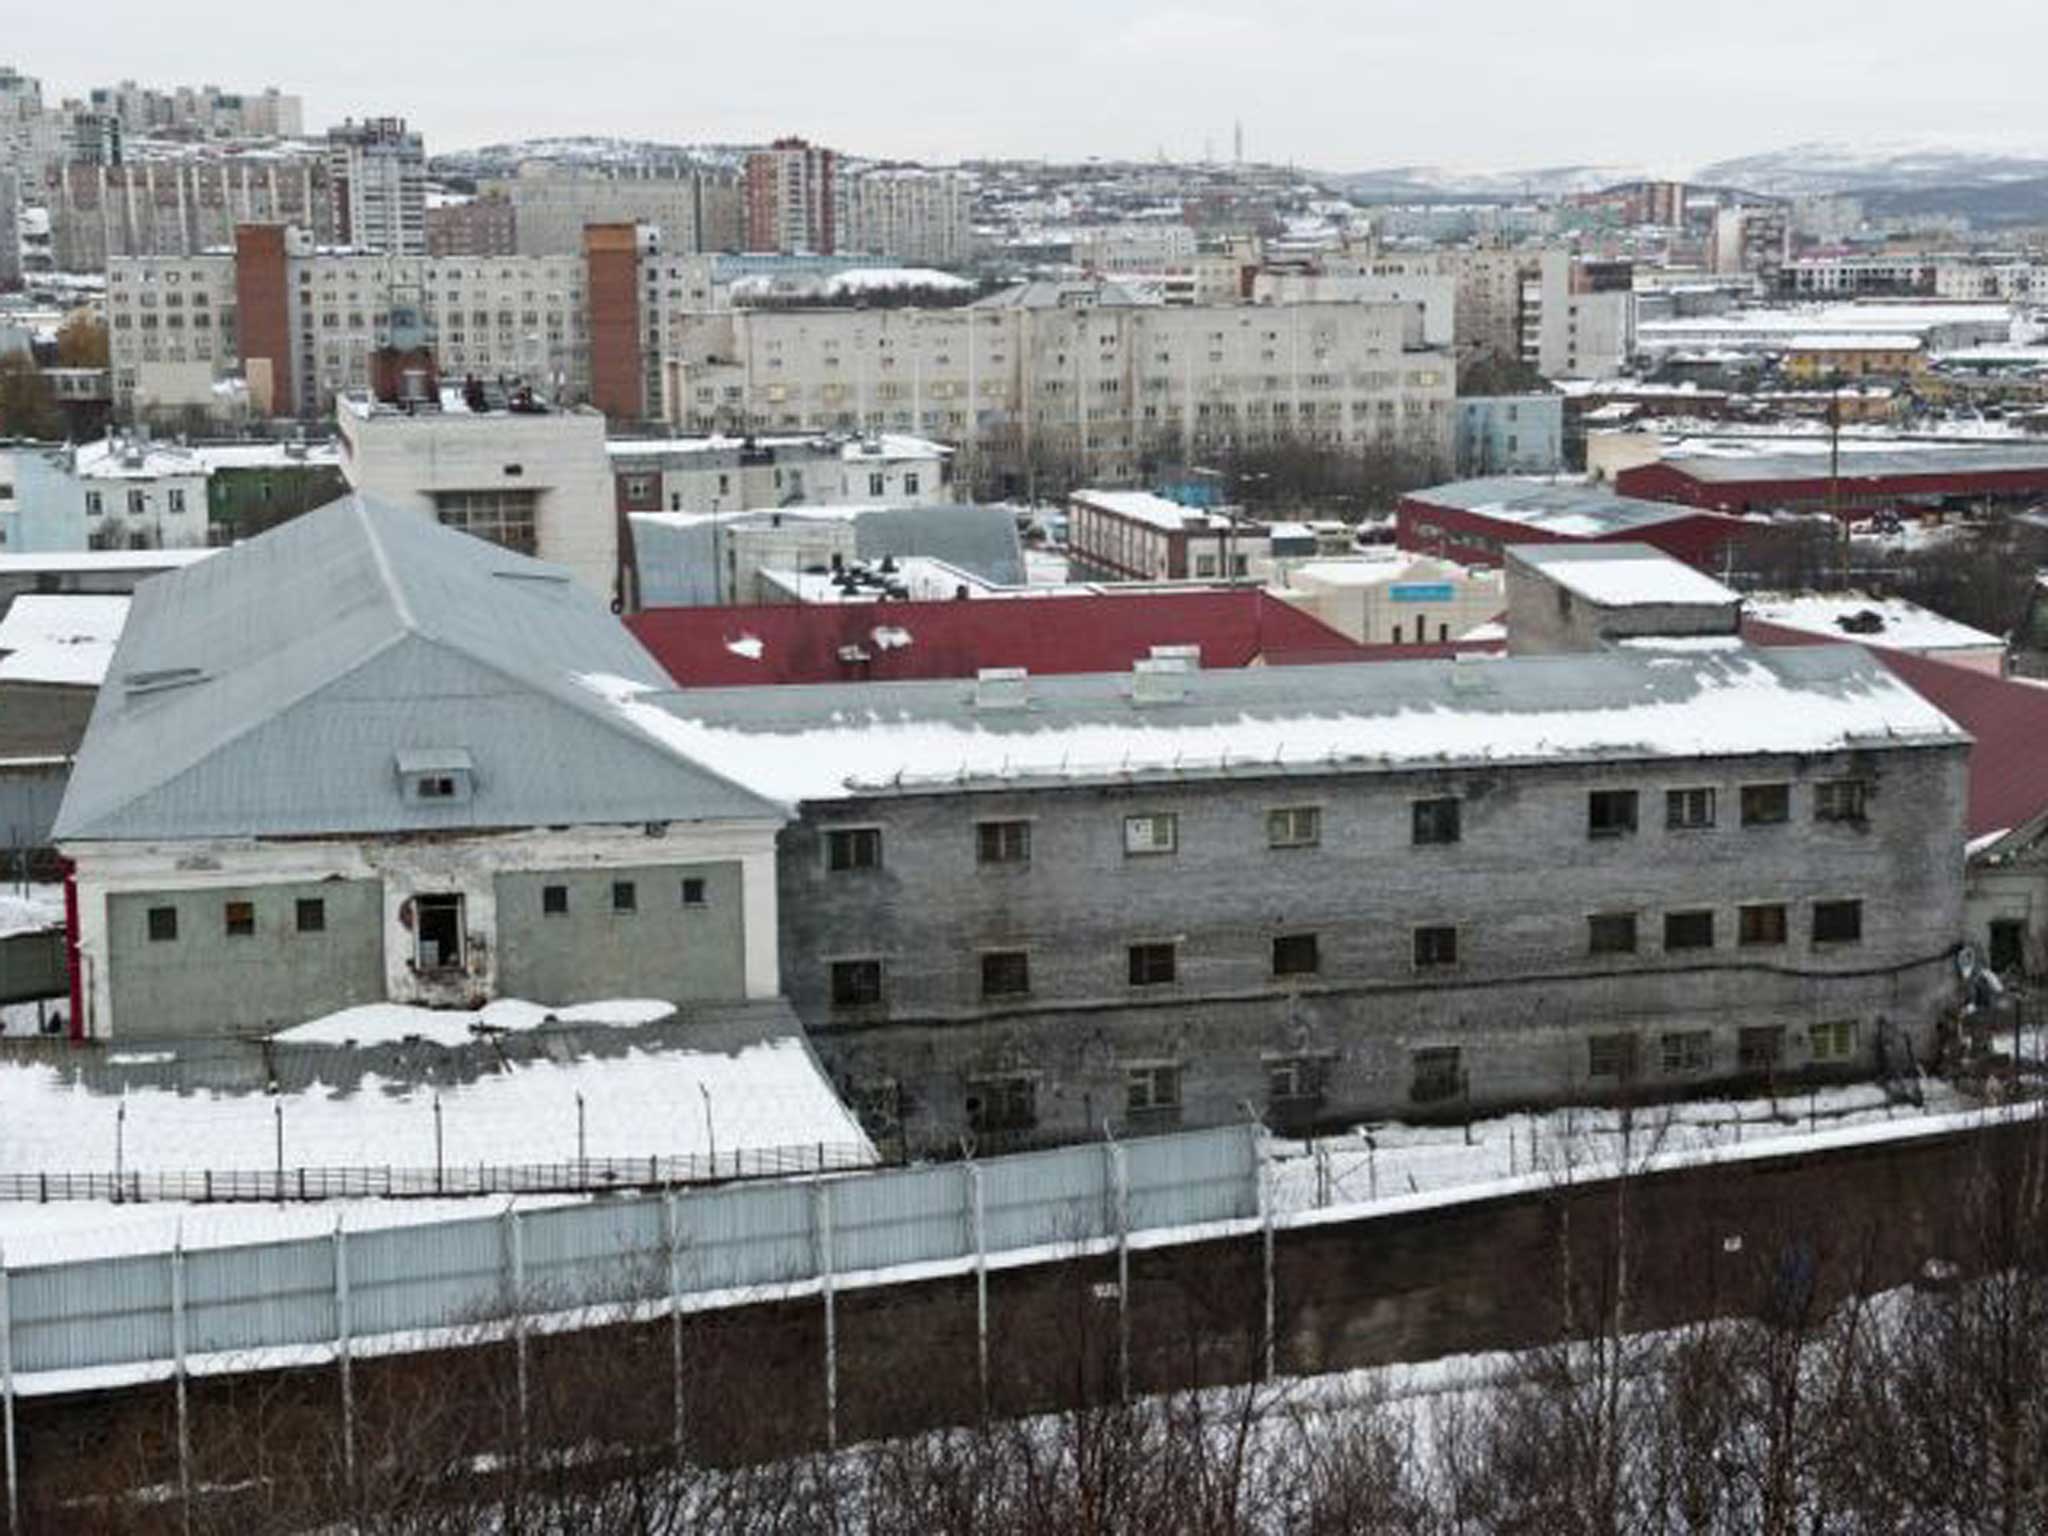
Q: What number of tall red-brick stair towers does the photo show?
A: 2